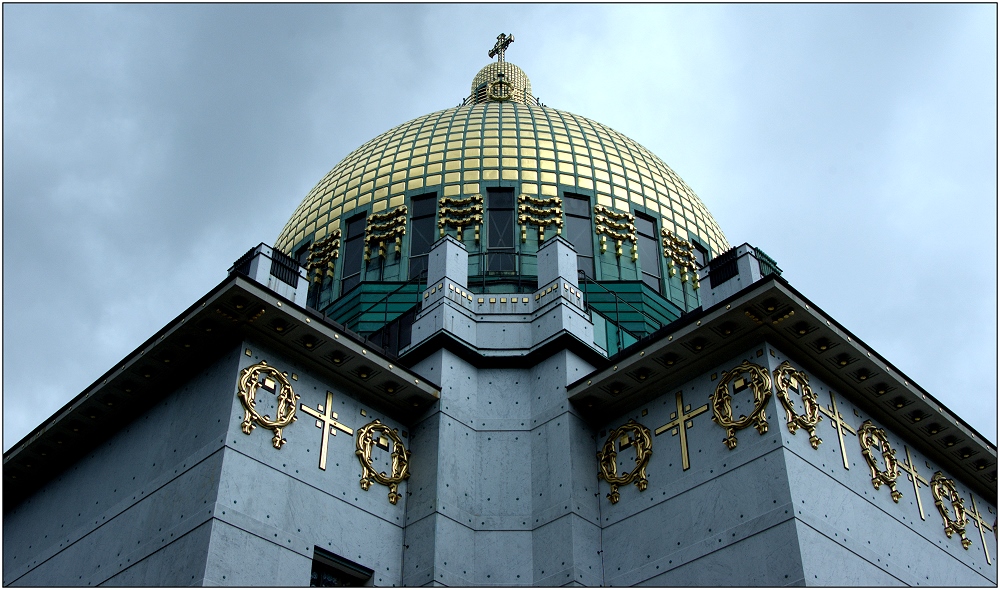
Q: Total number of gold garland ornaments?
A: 7